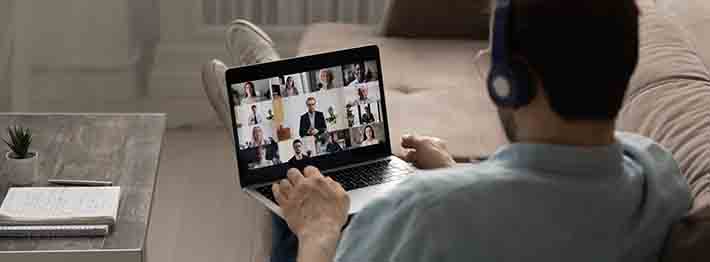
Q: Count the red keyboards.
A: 0